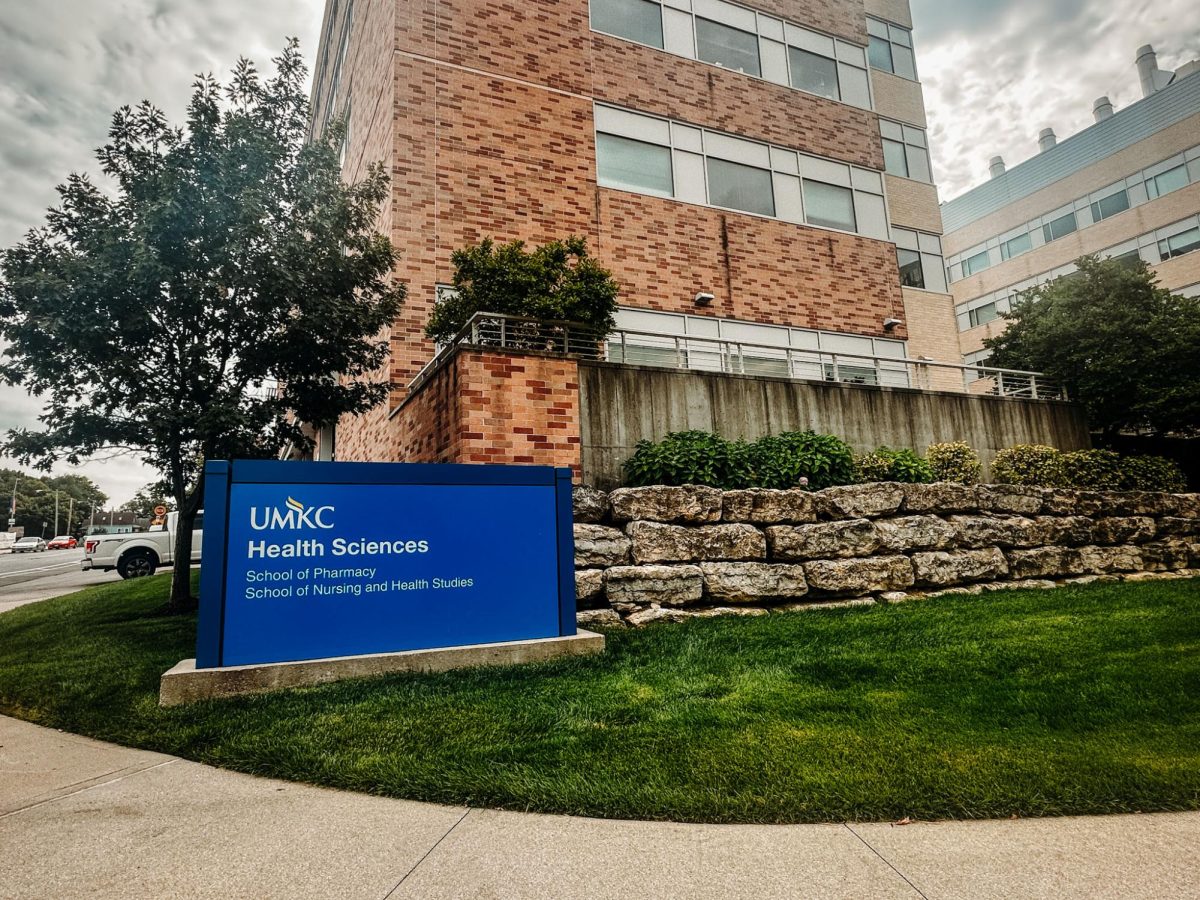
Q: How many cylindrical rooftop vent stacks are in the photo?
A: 4